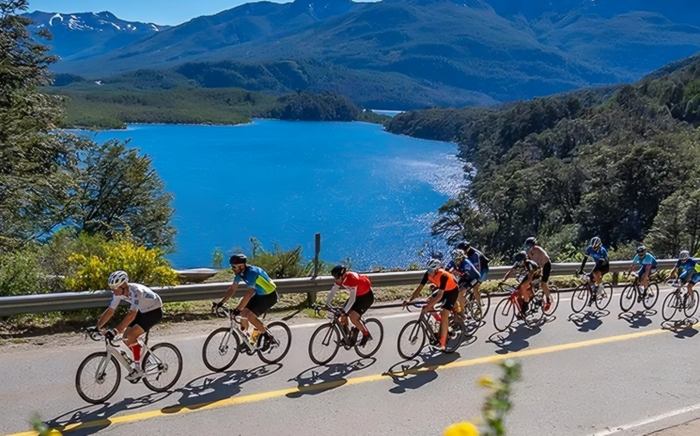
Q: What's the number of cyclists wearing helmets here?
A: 11